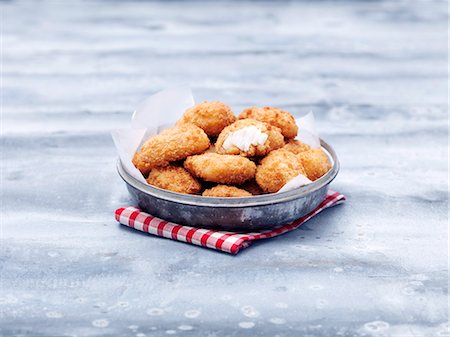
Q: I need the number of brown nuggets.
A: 10